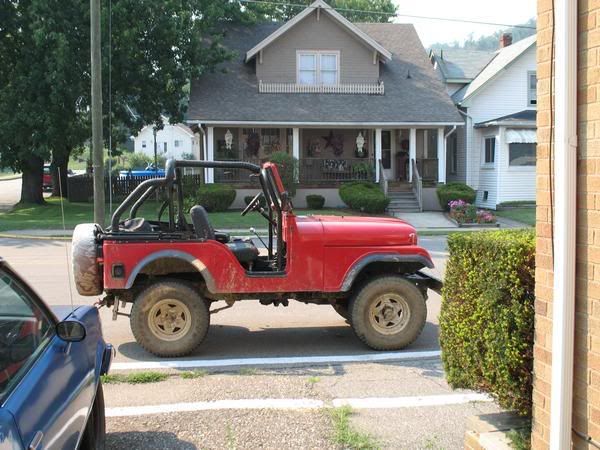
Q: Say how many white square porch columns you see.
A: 5